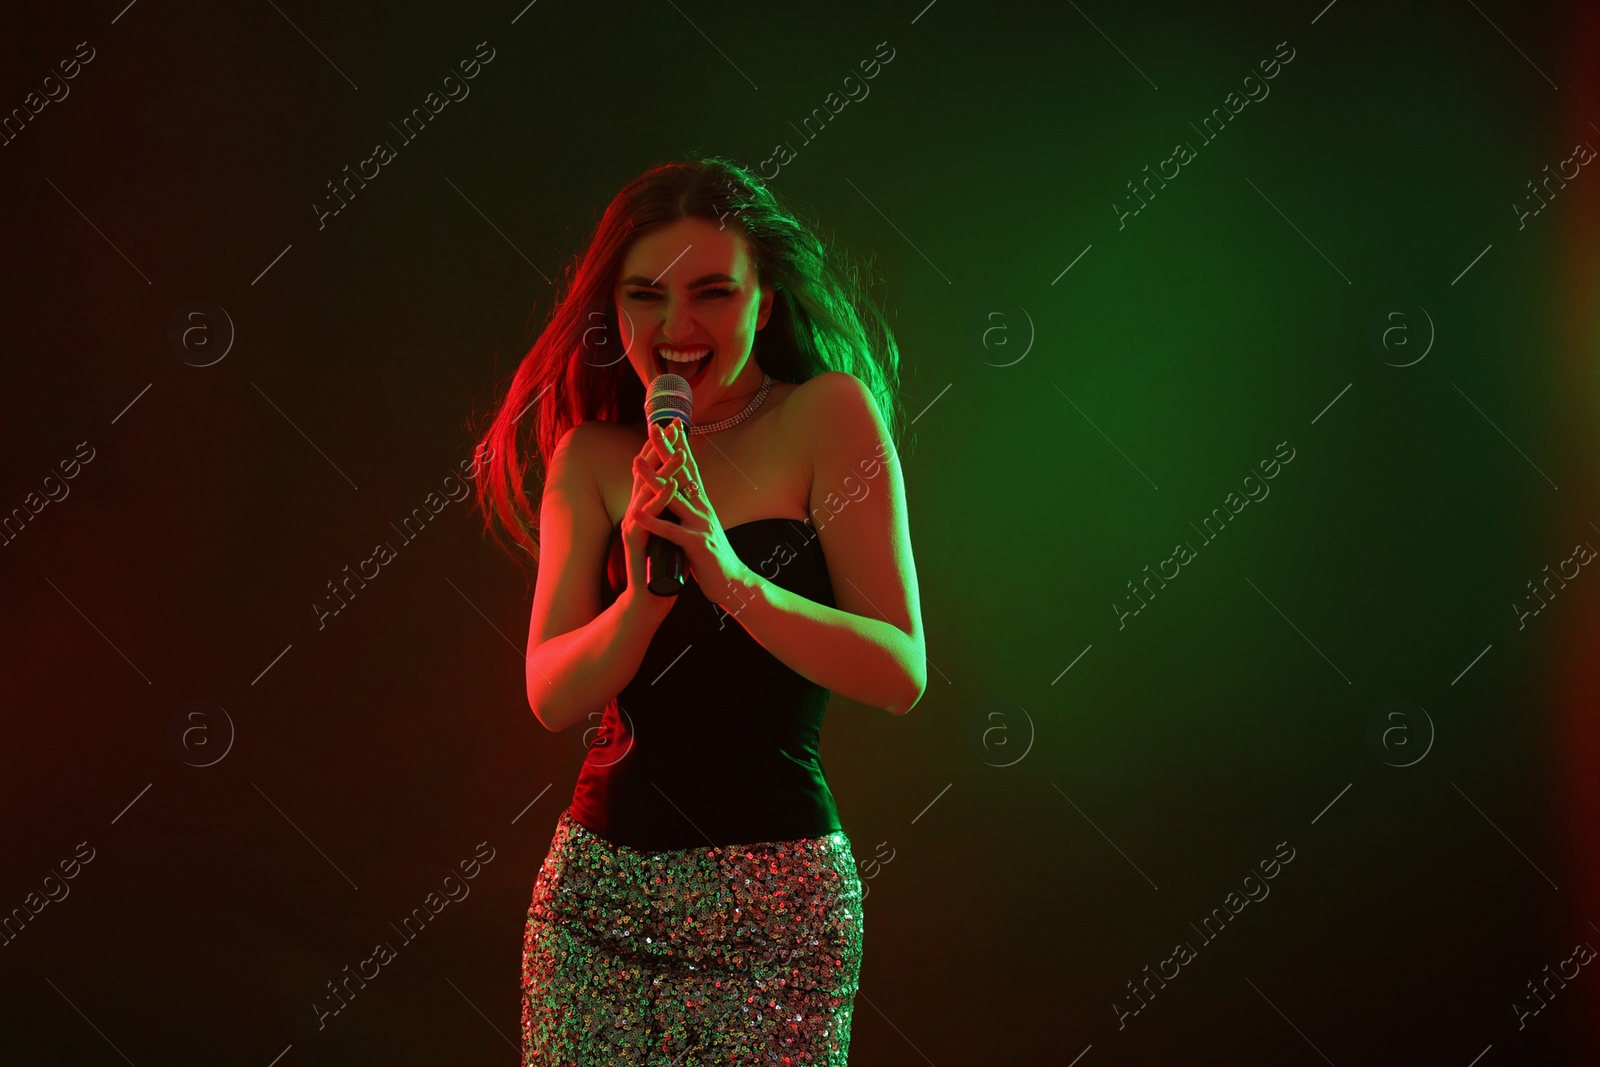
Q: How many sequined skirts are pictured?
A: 1